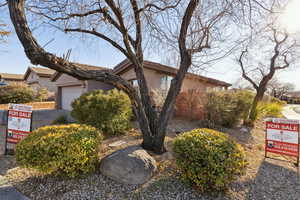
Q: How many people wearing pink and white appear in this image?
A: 0